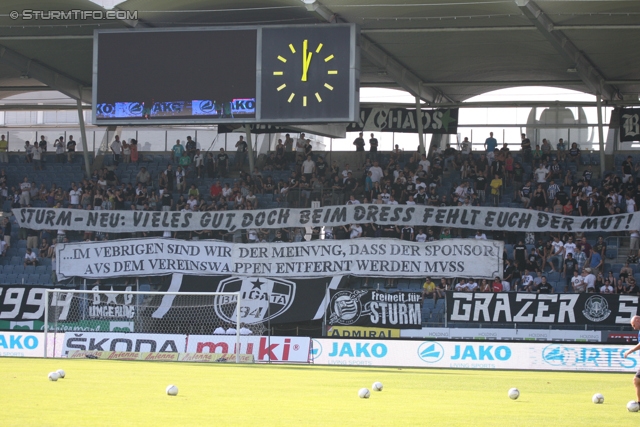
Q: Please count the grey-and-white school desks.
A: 0